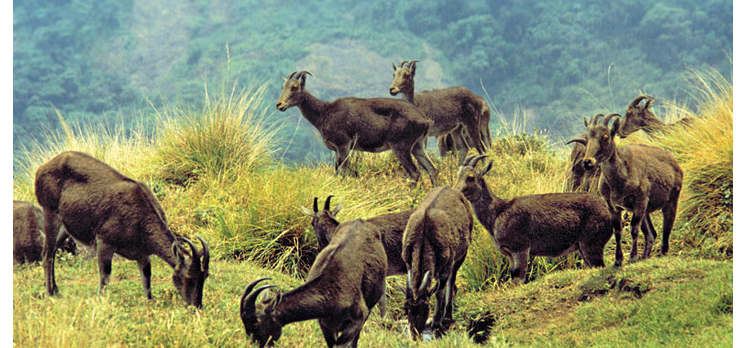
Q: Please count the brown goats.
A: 11